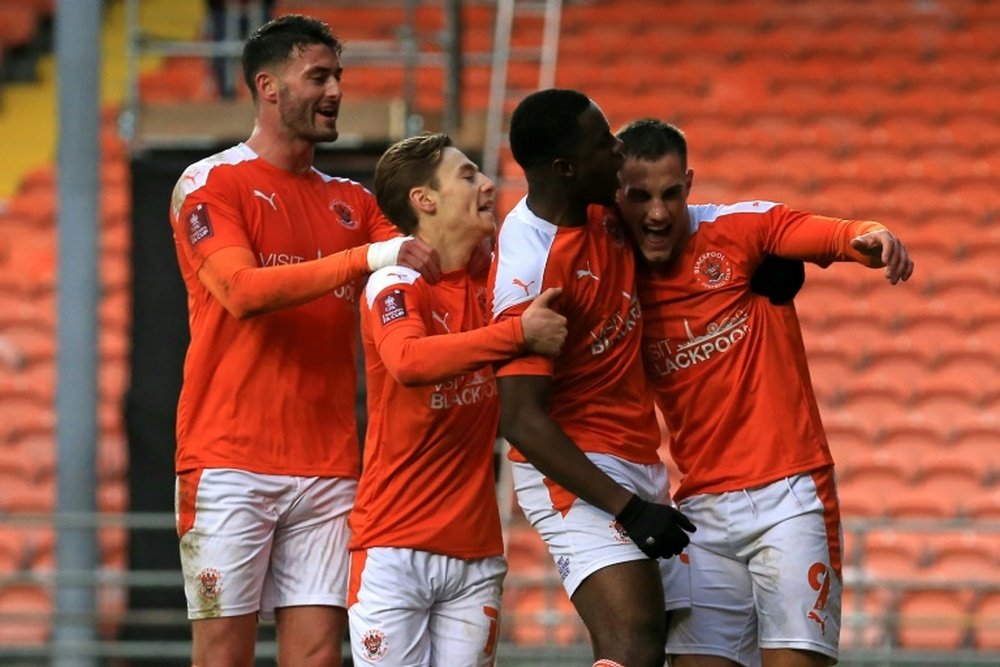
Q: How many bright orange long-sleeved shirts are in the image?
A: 3